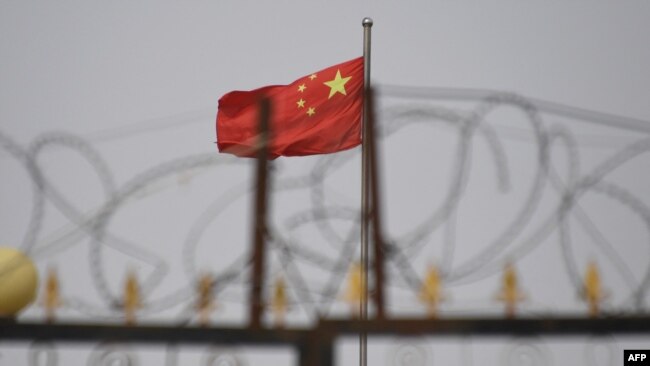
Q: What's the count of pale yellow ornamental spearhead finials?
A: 8